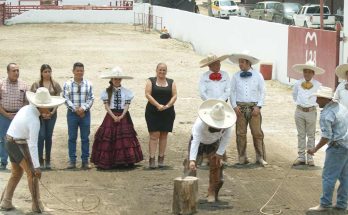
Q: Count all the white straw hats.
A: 8